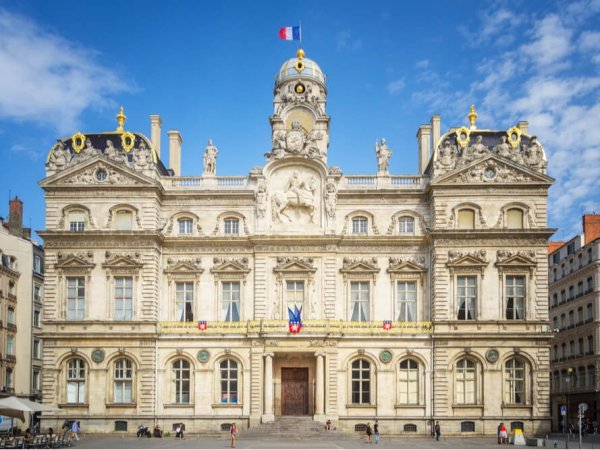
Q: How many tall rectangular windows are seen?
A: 9